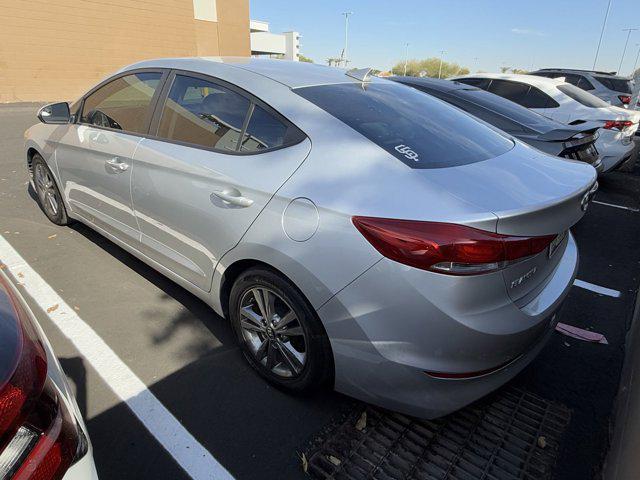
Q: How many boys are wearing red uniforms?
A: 0